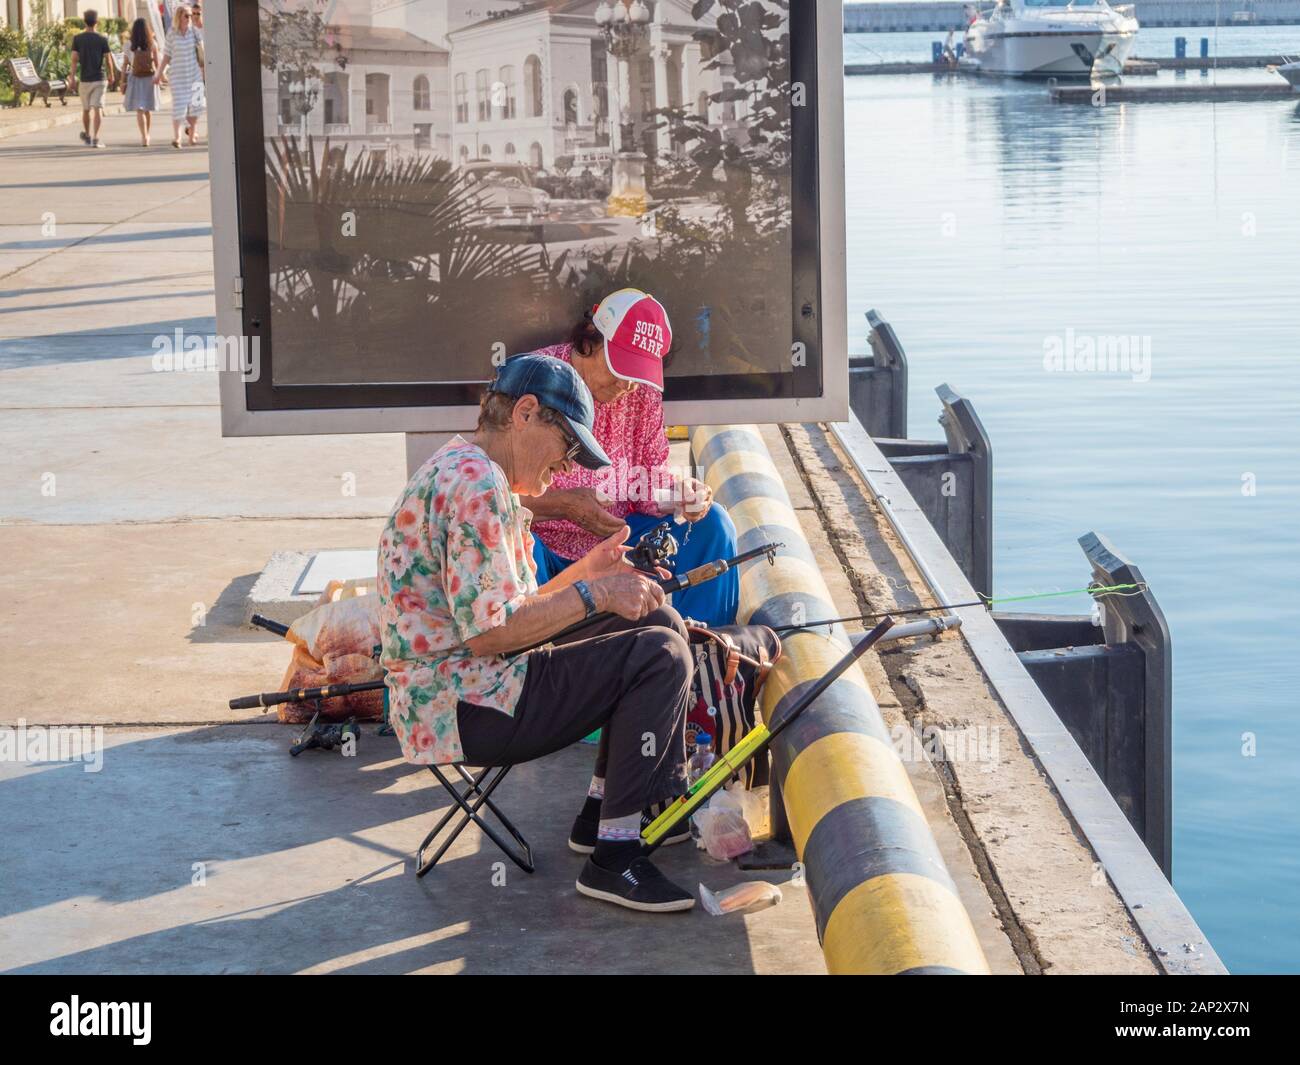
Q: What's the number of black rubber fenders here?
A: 3